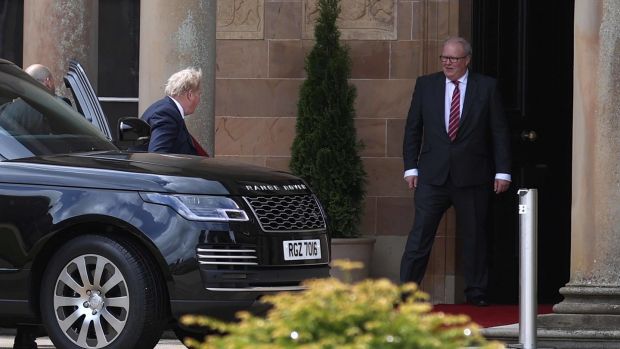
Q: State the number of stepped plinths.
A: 1